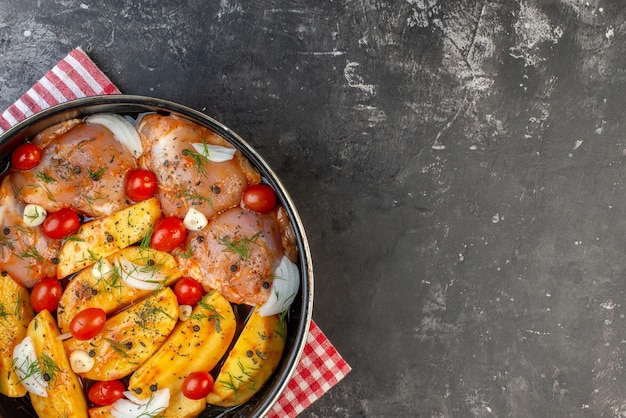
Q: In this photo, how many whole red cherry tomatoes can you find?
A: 10